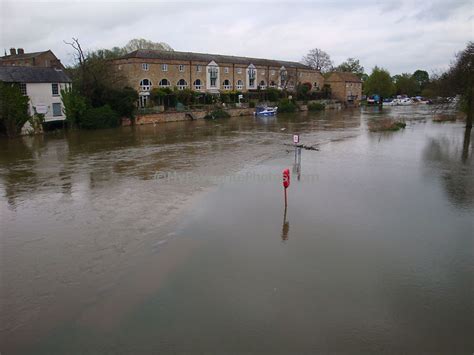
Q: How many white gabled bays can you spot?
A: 3